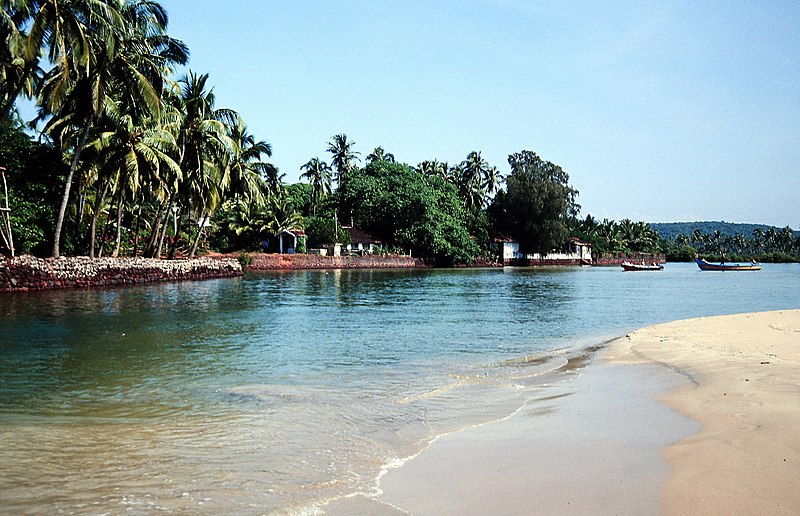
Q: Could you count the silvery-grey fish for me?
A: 0